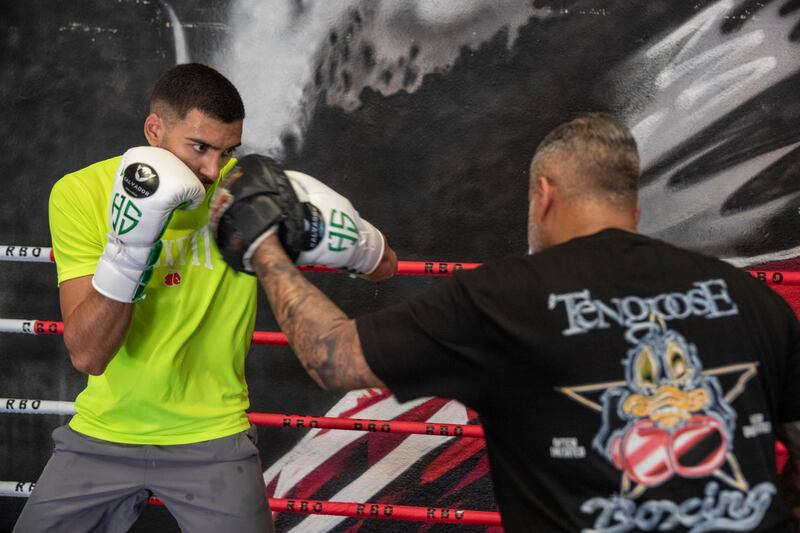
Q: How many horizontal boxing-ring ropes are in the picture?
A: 4